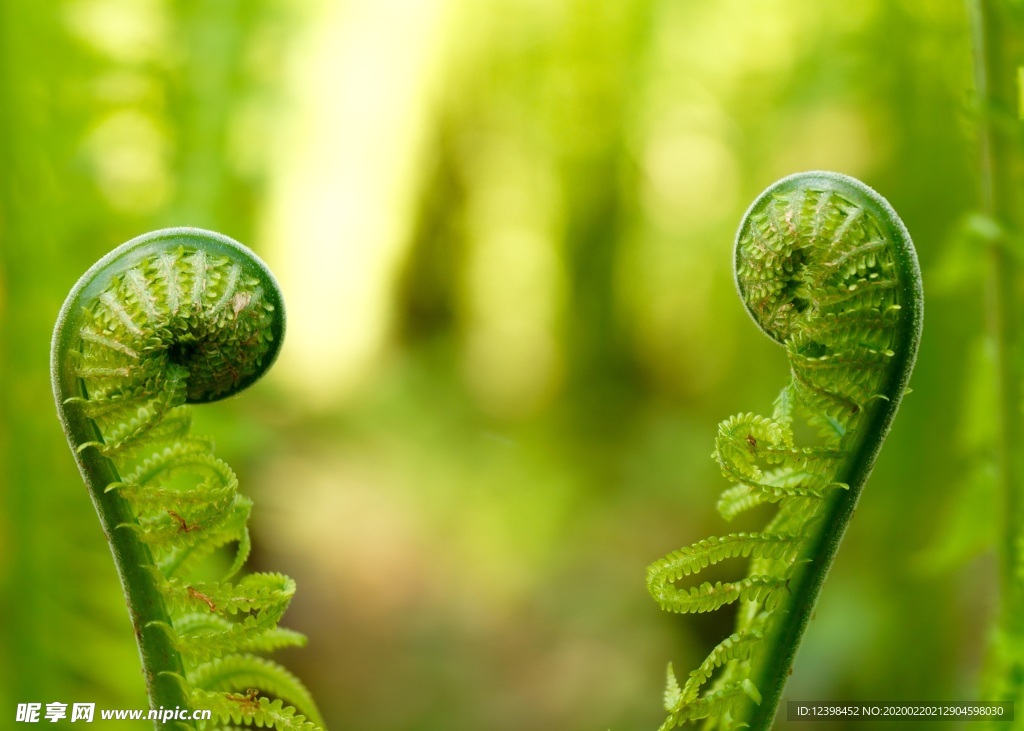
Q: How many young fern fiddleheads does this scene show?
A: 2